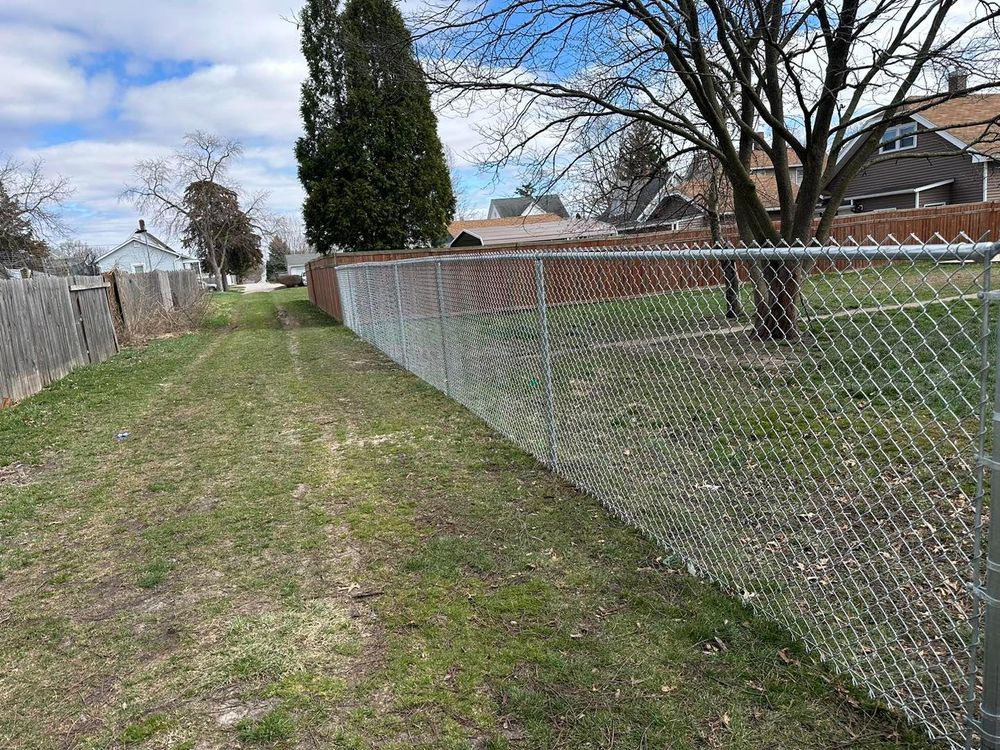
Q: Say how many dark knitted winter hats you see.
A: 0